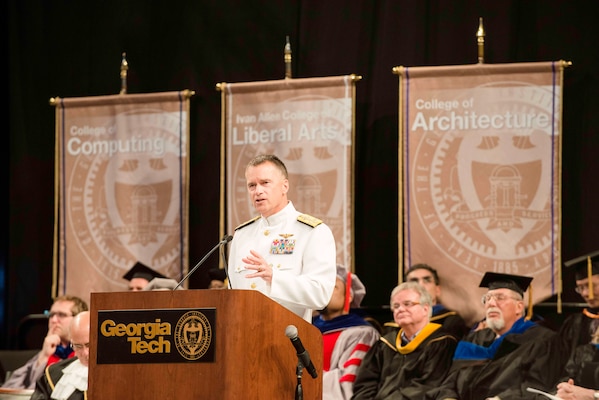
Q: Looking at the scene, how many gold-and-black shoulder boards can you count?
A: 2